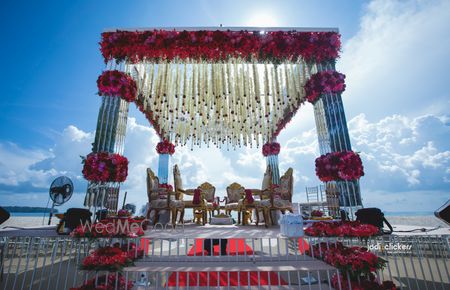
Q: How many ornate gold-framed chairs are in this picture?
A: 6